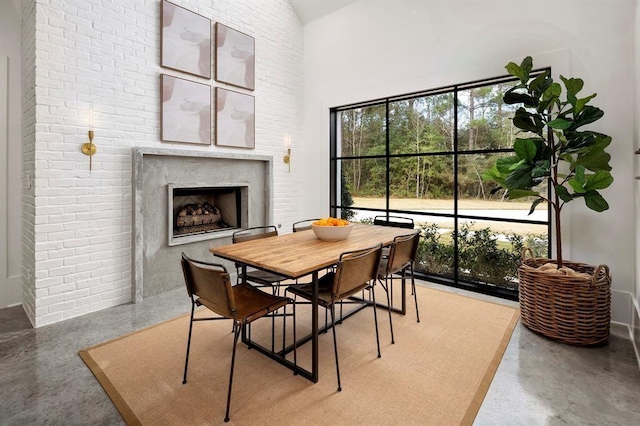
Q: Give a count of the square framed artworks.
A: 4